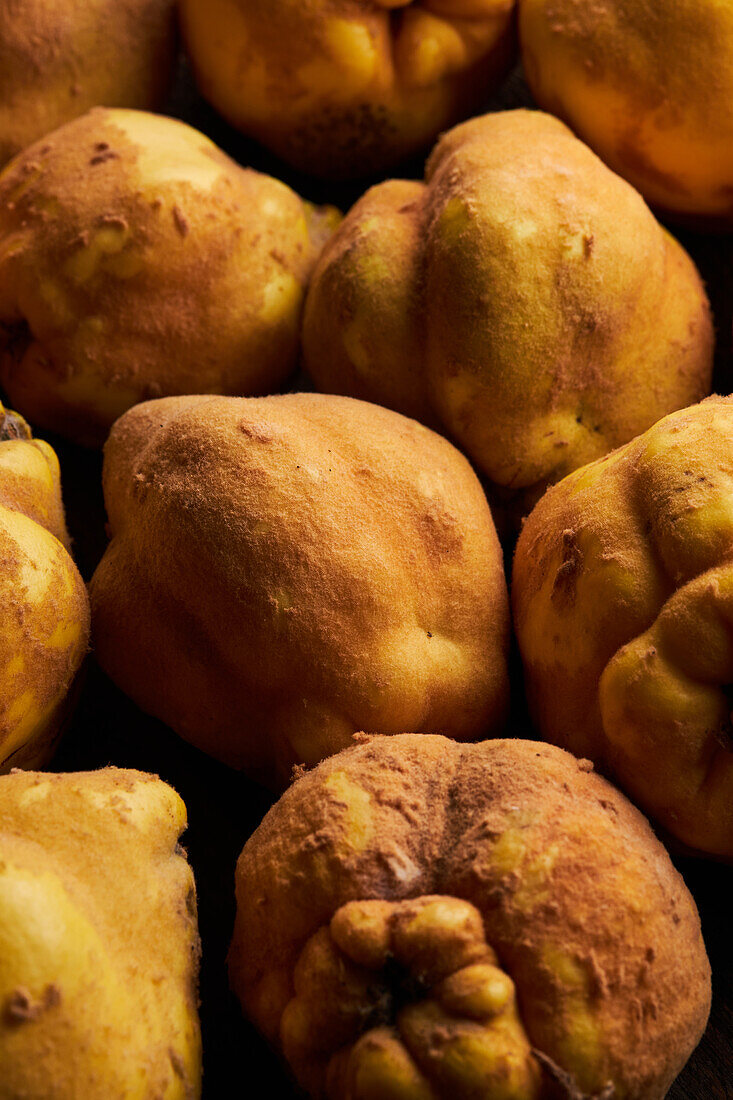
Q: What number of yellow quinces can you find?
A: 10